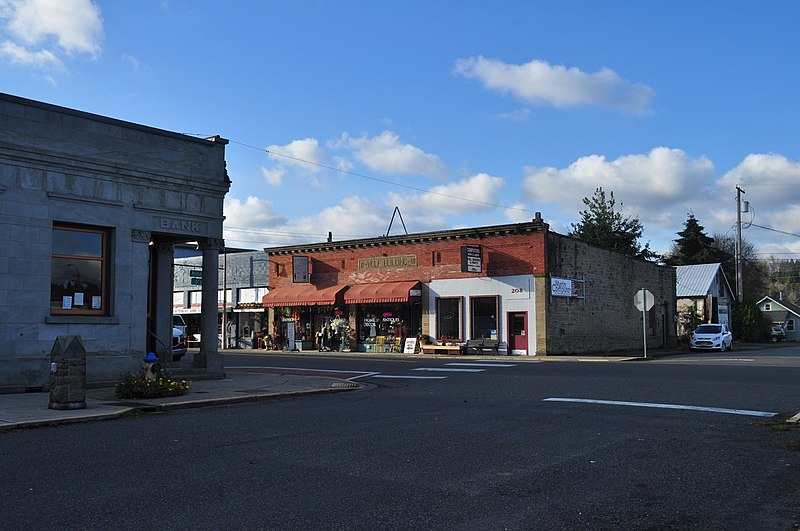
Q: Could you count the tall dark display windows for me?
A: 2